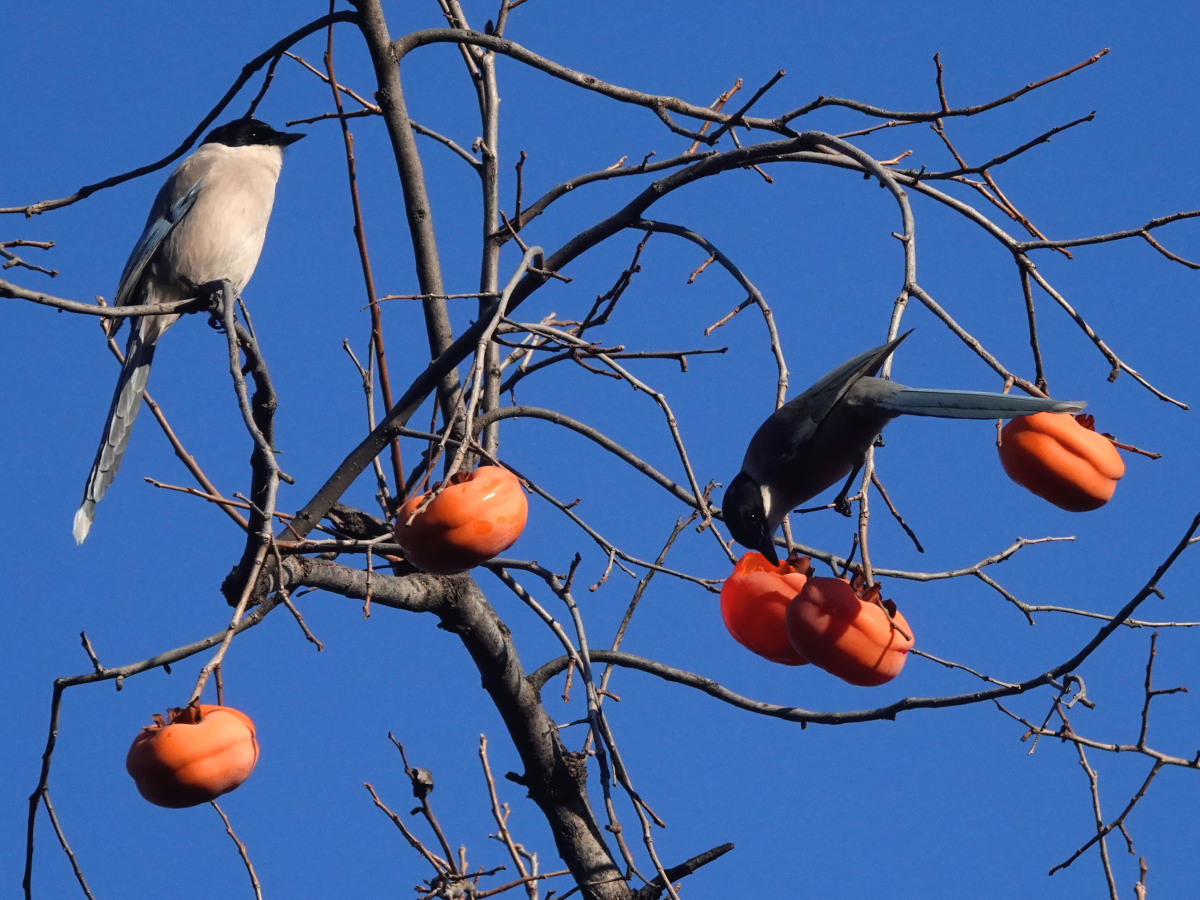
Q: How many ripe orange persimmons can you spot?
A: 5